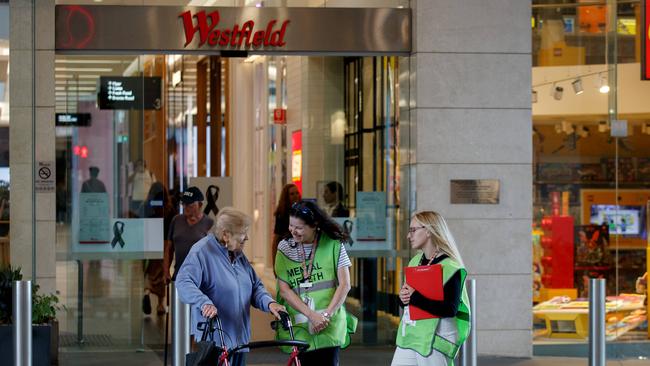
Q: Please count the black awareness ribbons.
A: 3